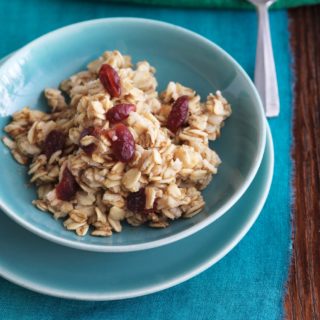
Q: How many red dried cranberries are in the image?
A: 8